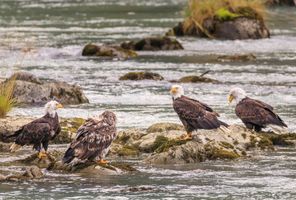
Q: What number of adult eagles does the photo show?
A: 3